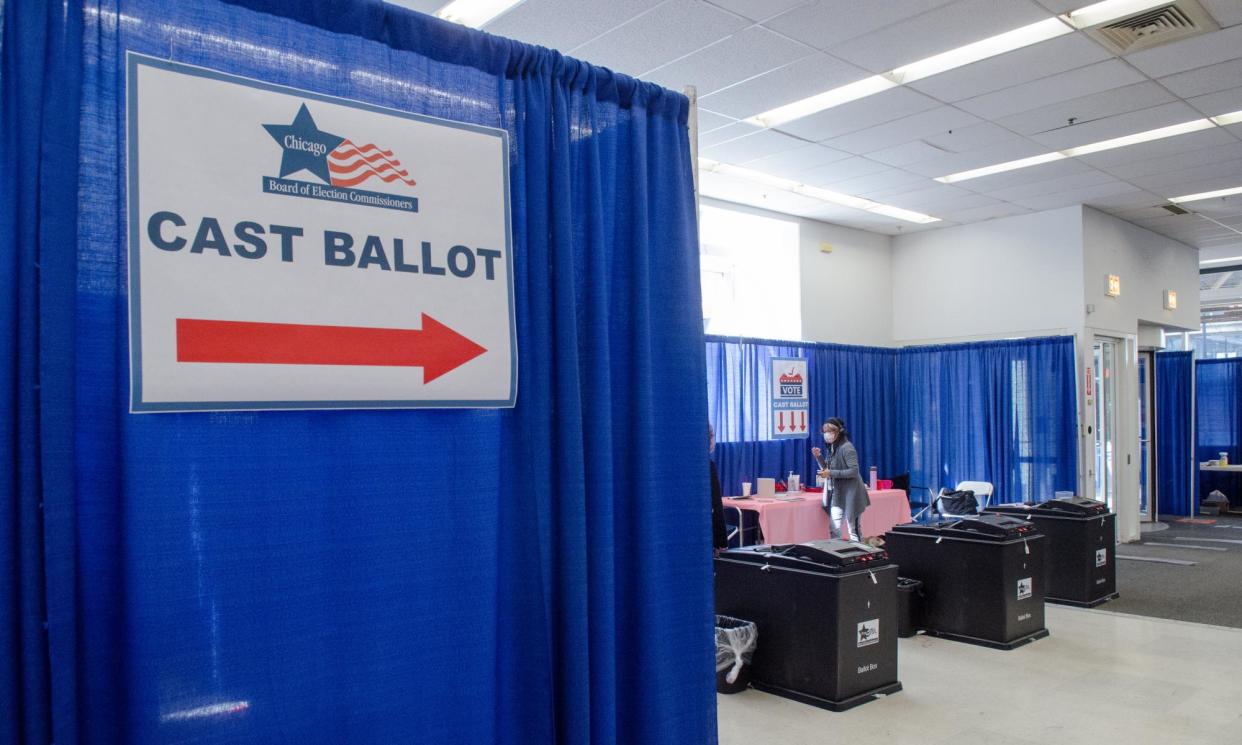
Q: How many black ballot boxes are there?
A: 3